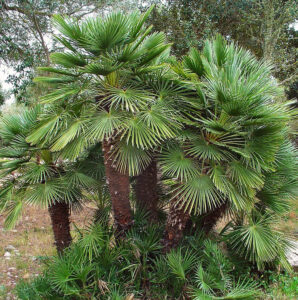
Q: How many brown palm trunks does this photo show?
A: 5